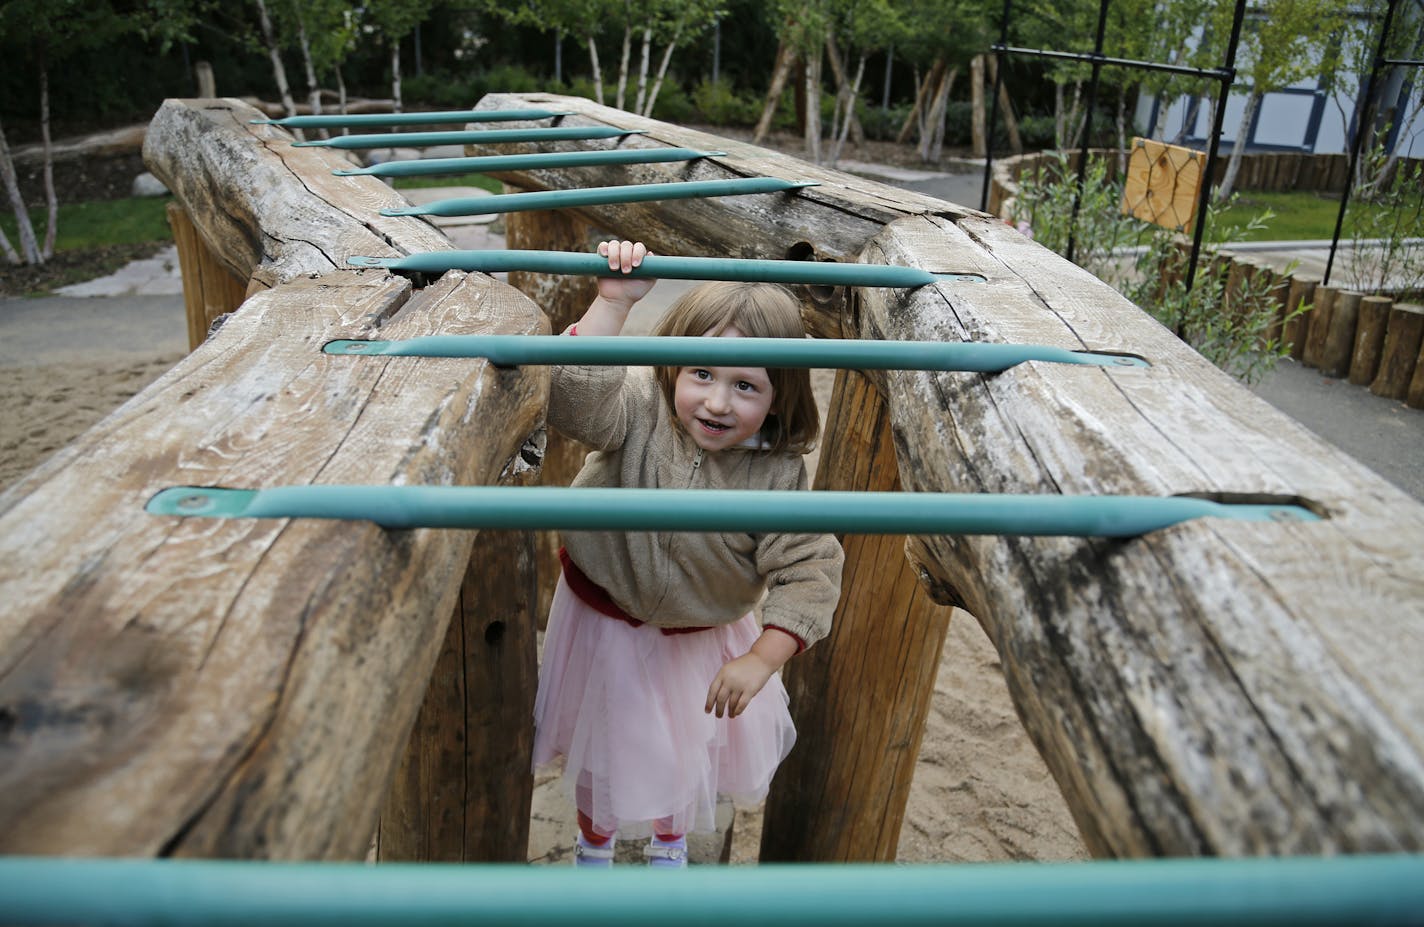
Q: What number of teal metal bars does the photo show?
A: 8